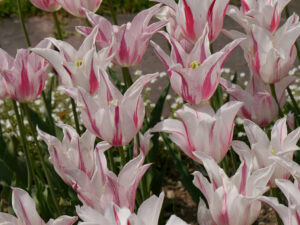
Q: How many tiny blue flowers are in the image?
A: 0